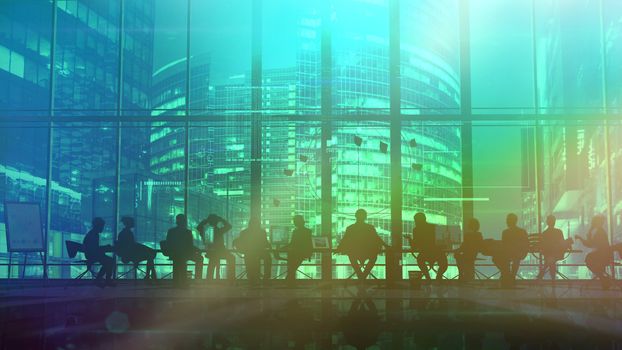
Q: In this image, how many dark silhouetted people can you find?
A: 12